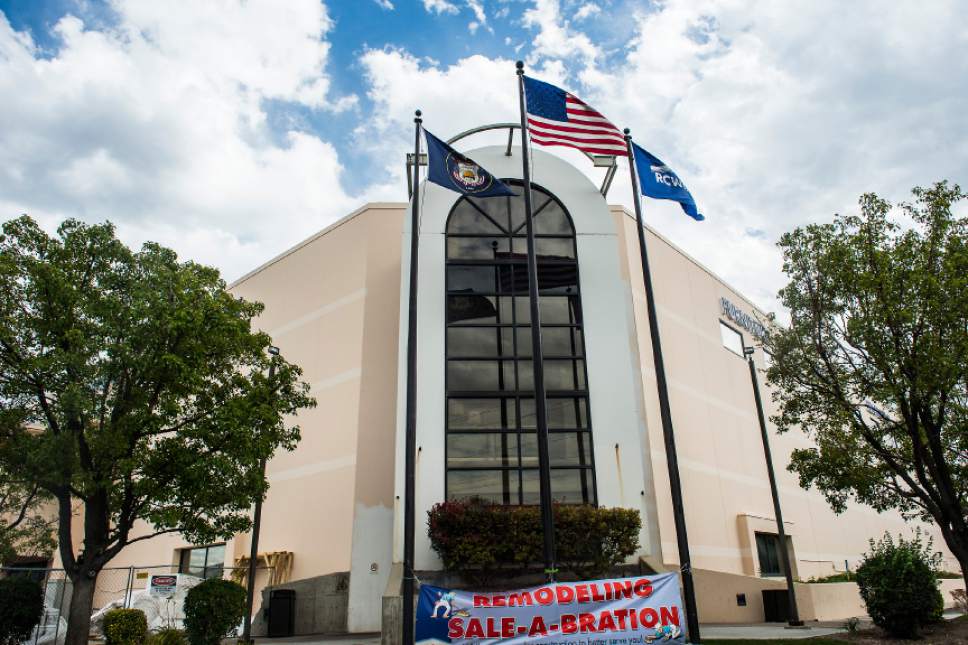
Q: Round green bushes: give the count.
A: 4